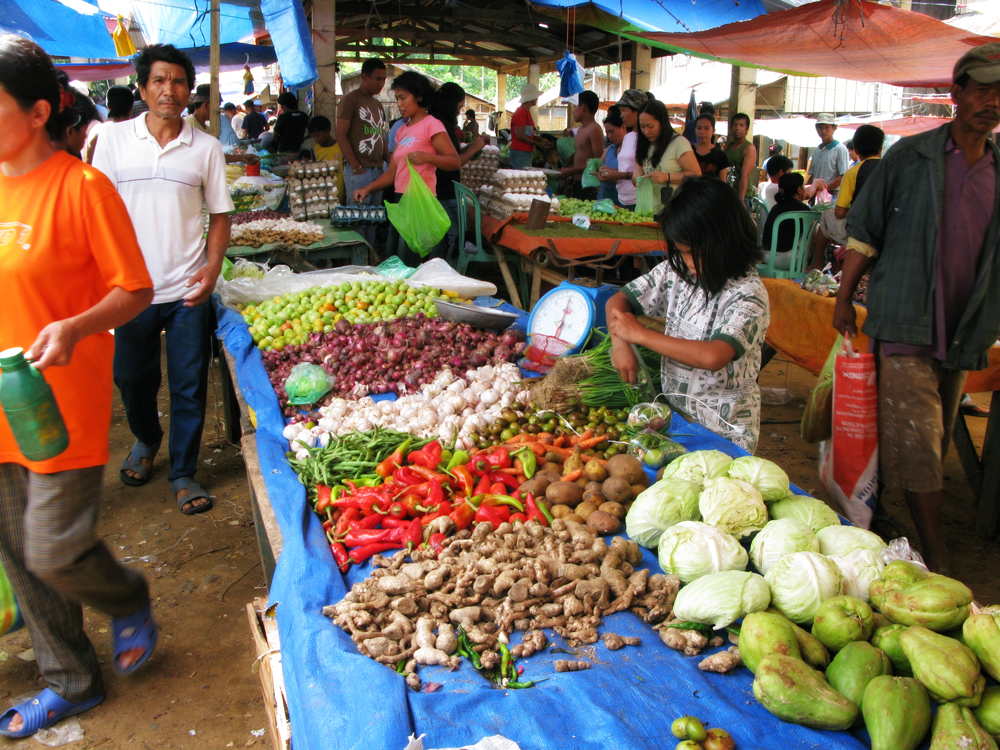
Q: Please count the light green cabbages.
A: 11